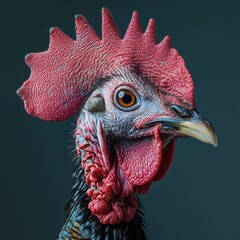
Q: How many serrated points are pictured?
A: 8